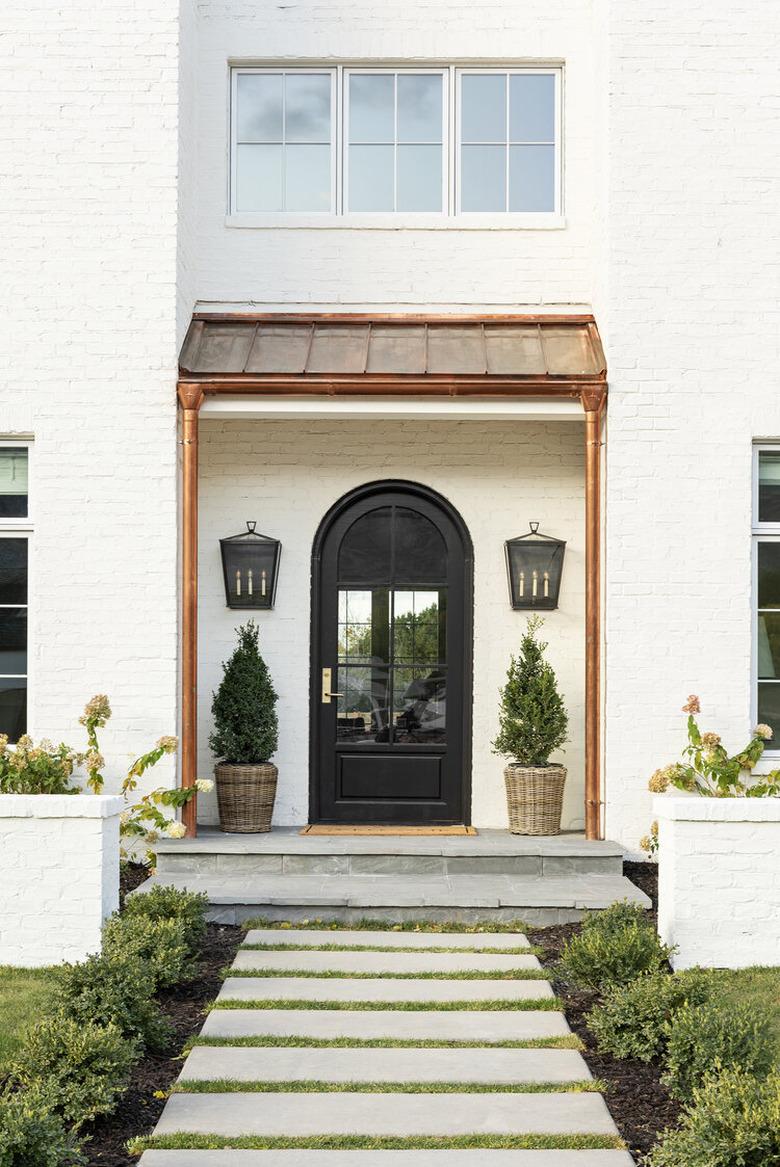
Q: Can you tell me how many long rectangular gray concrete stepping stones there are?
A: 7